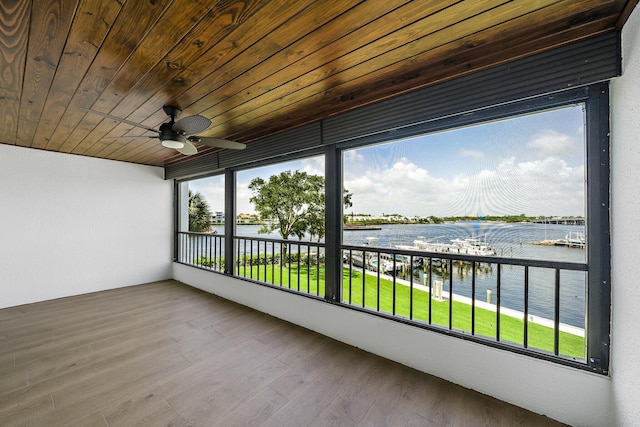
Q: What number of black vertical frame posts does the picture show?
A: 4